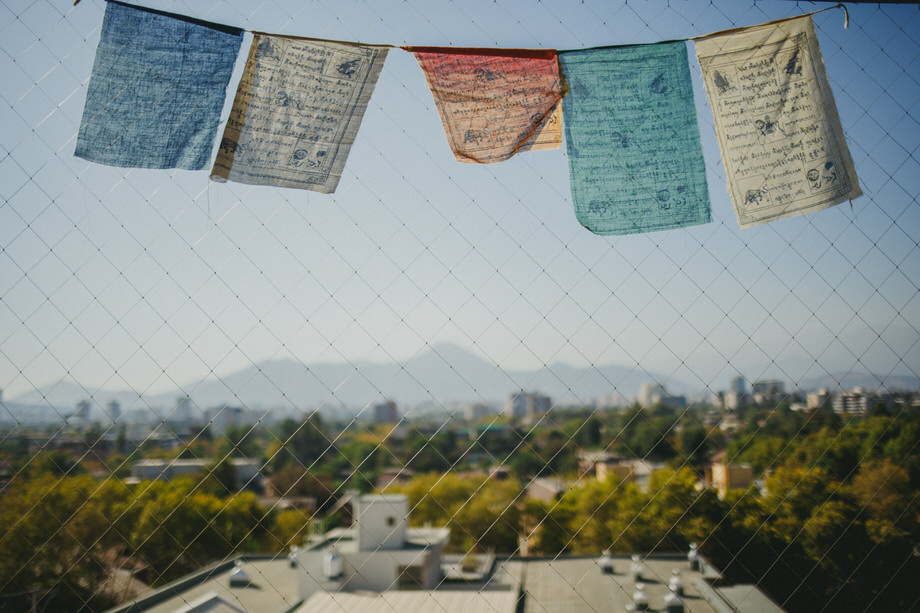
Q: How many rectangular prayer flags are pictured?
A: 5